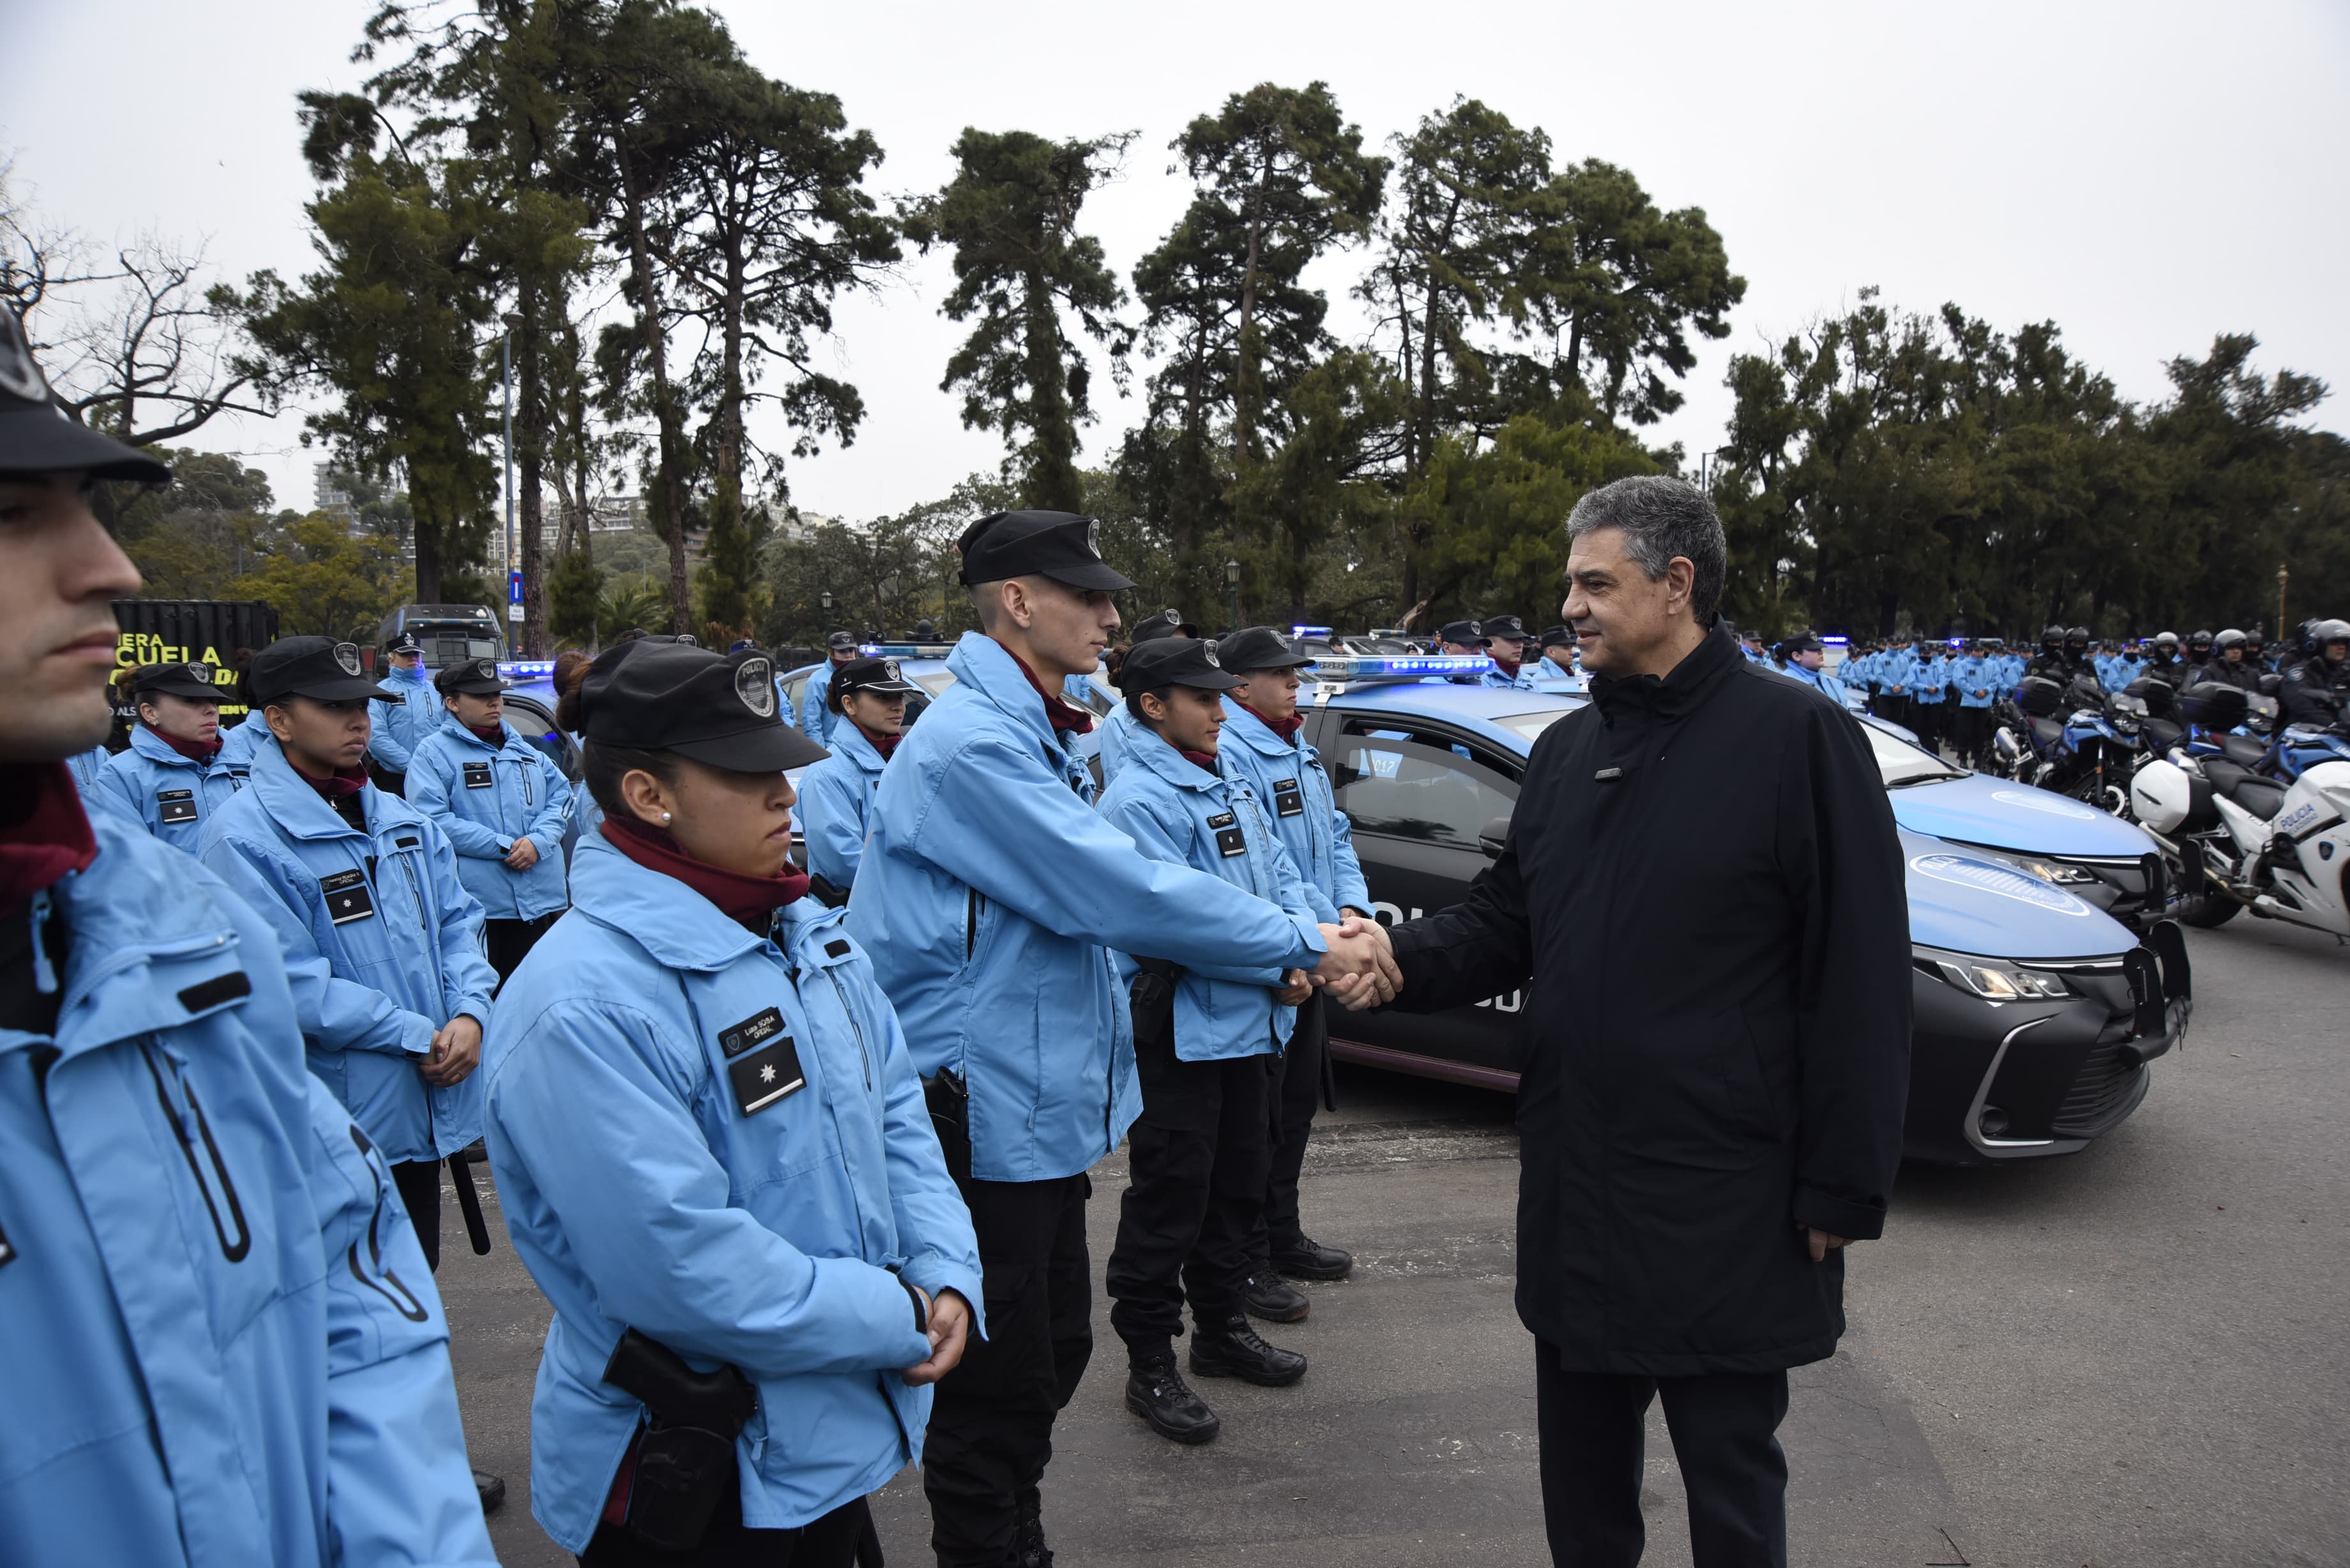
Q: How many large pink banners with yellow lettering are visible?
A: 0